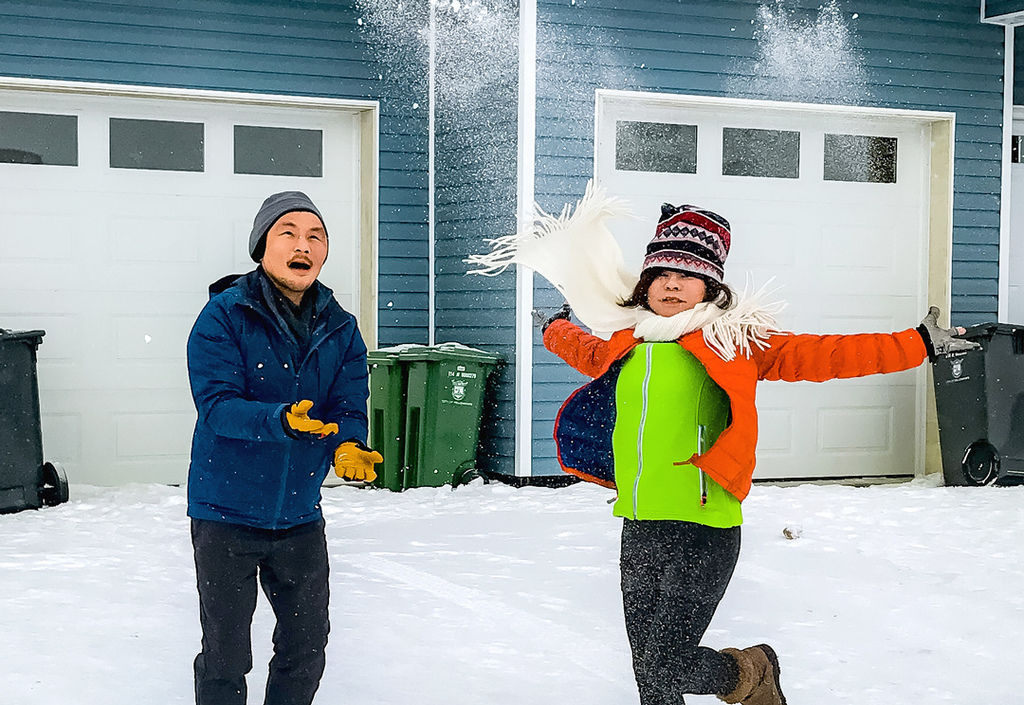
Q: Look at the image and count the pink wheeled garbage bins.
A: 0